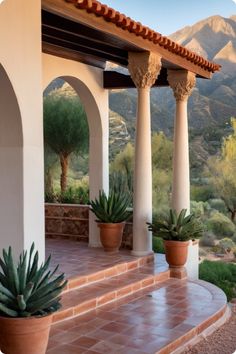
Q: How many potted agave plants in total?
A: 3